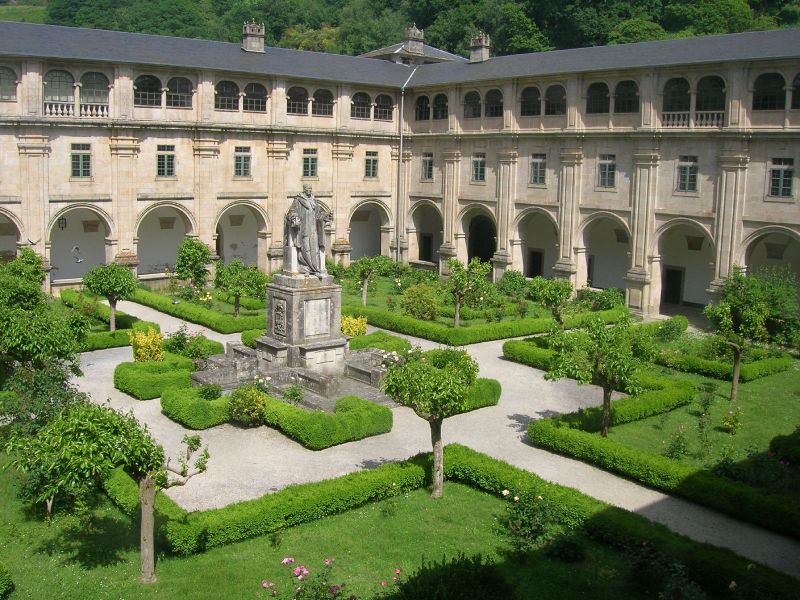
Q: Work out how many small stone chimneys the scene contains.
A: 3